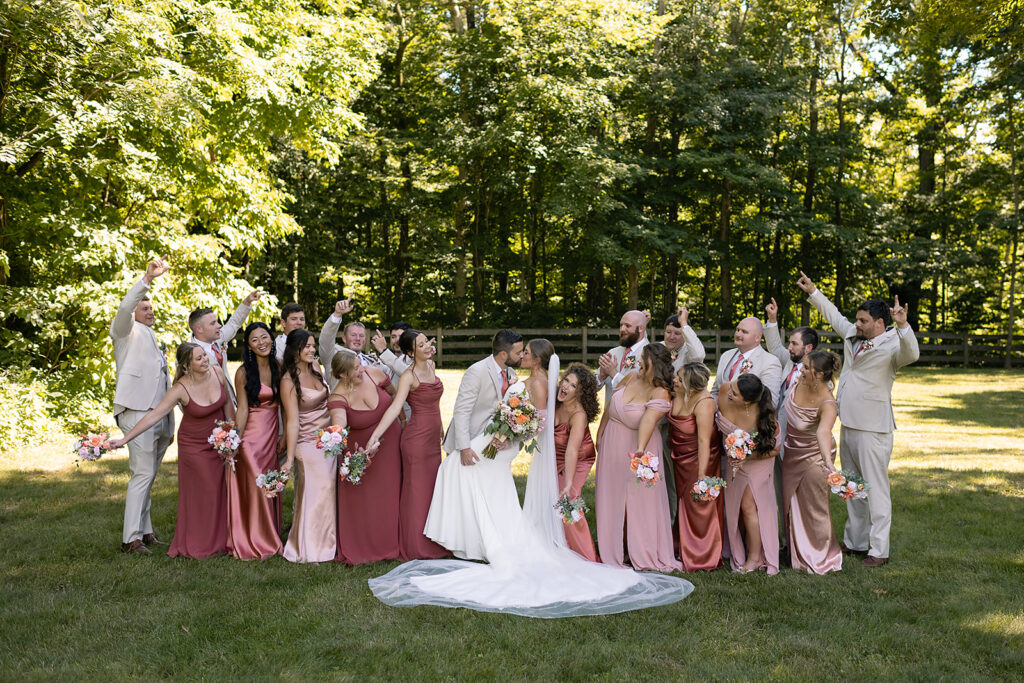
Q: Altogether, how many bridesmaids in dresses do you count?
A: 10